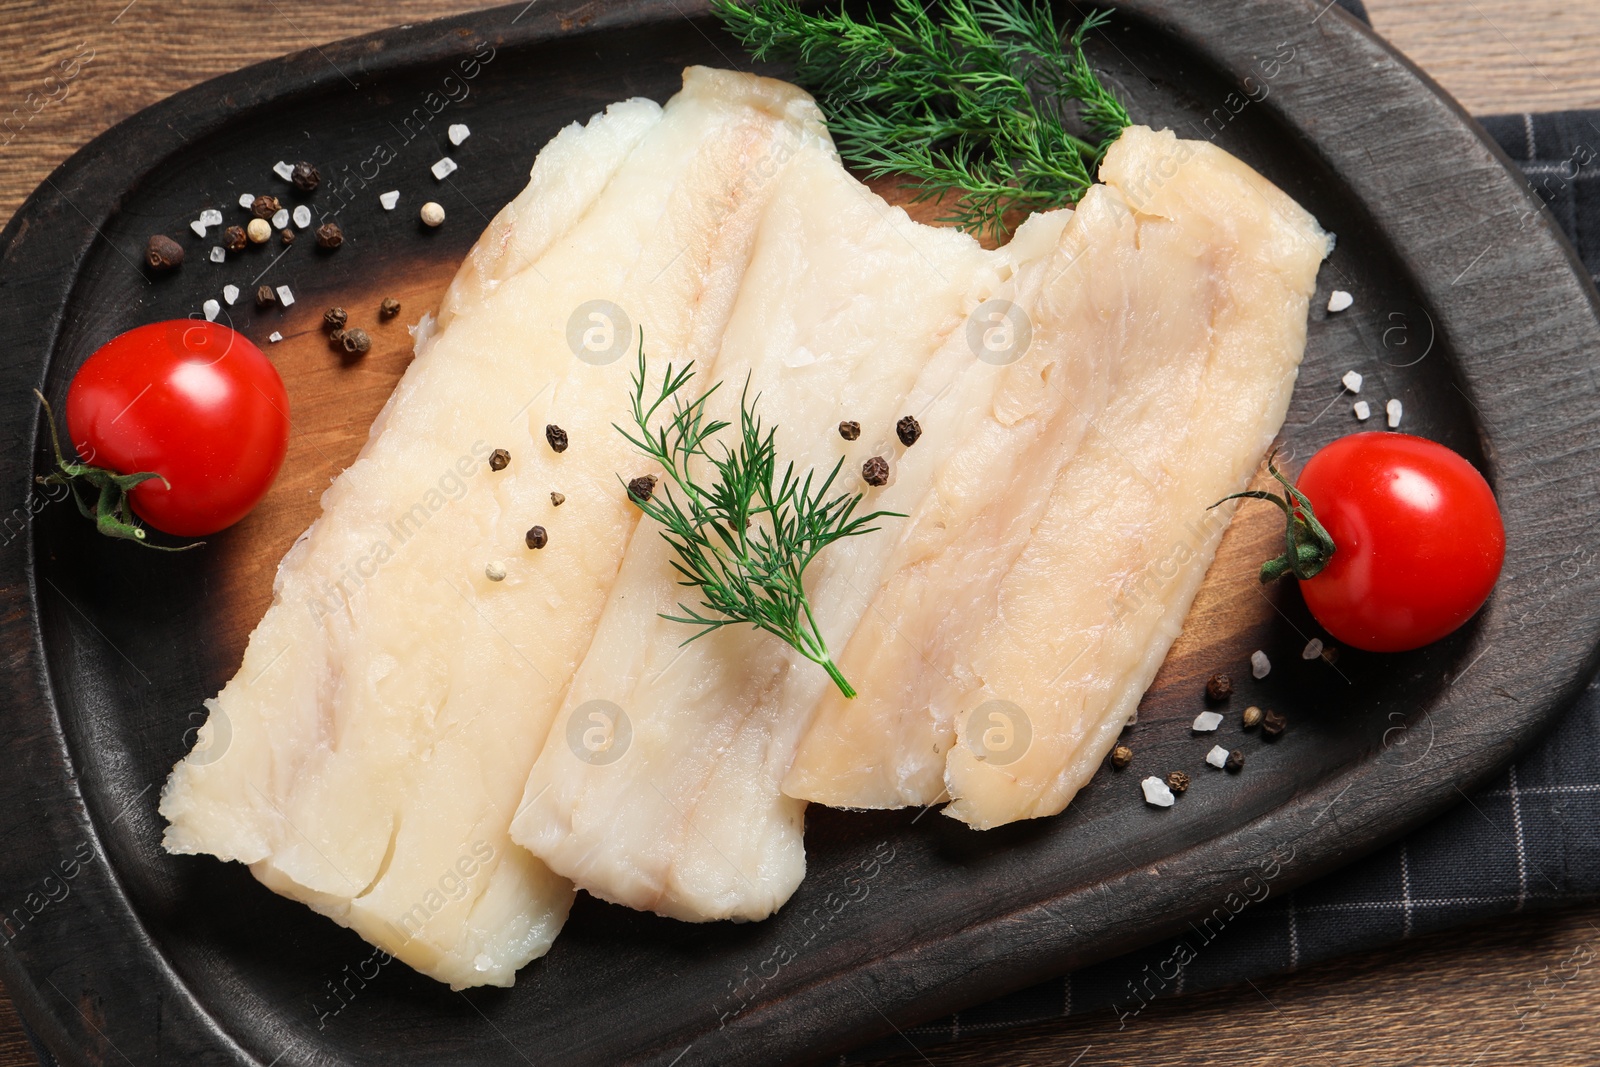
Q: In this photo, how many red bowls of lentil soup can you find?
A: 0